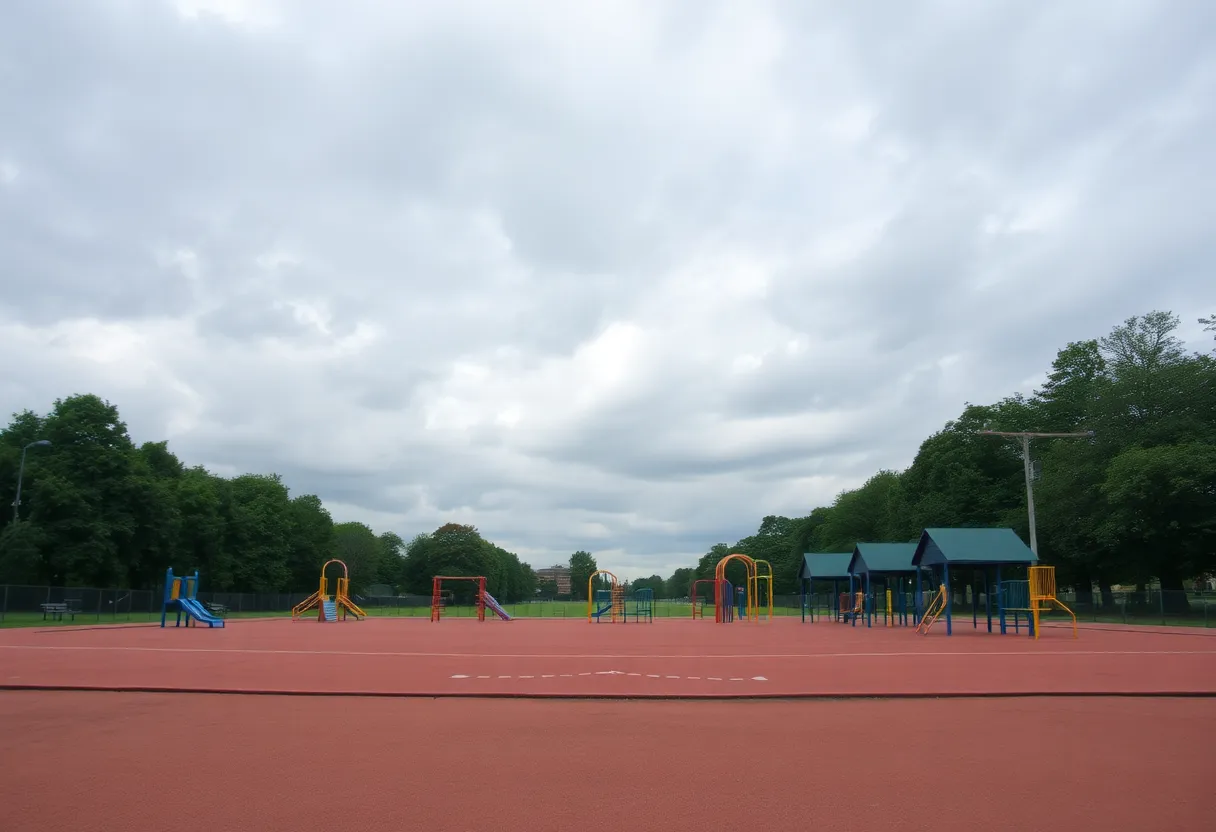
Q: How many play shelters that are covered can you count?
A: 3